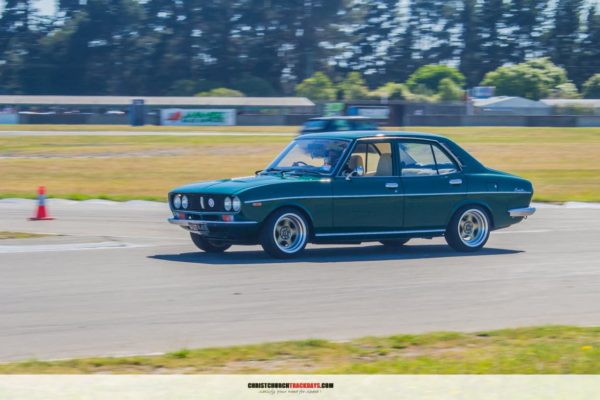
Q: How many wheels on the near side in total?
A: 2